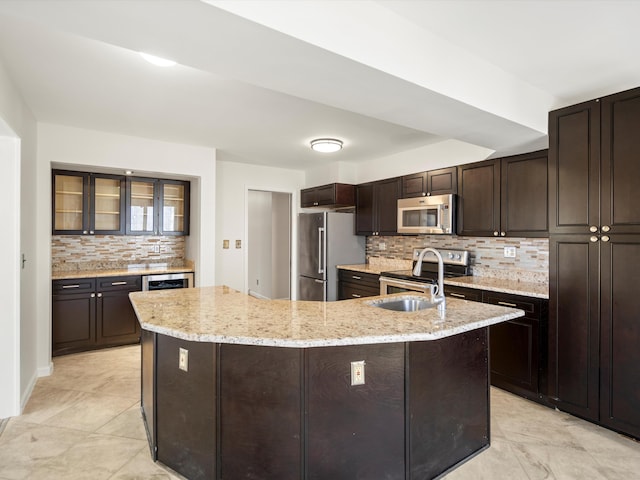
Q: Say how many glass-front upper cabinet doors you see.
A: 4